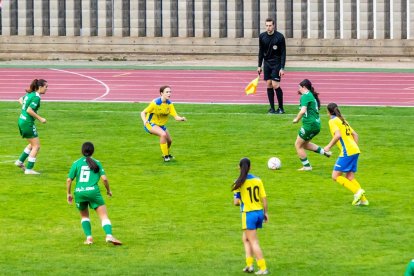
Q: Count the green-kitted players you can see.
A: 3